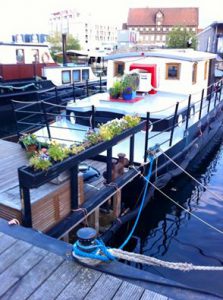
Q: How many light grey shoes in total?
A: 0